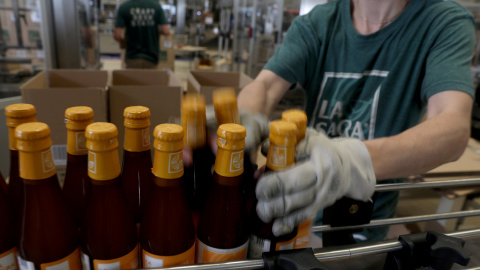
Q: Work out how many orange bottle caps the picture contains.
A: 11